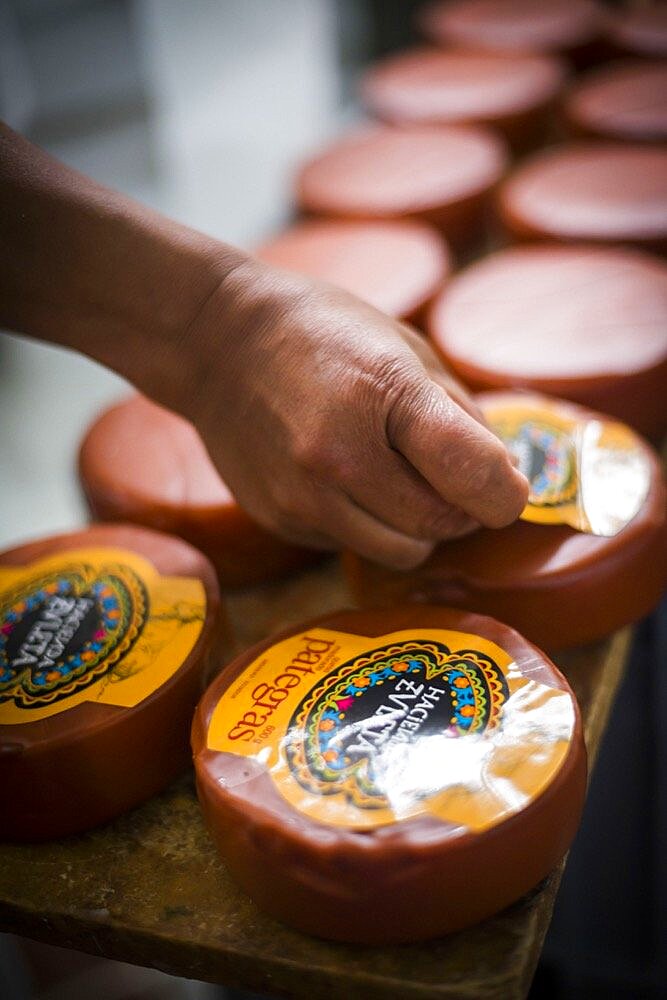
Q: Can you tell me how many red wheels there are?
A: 12